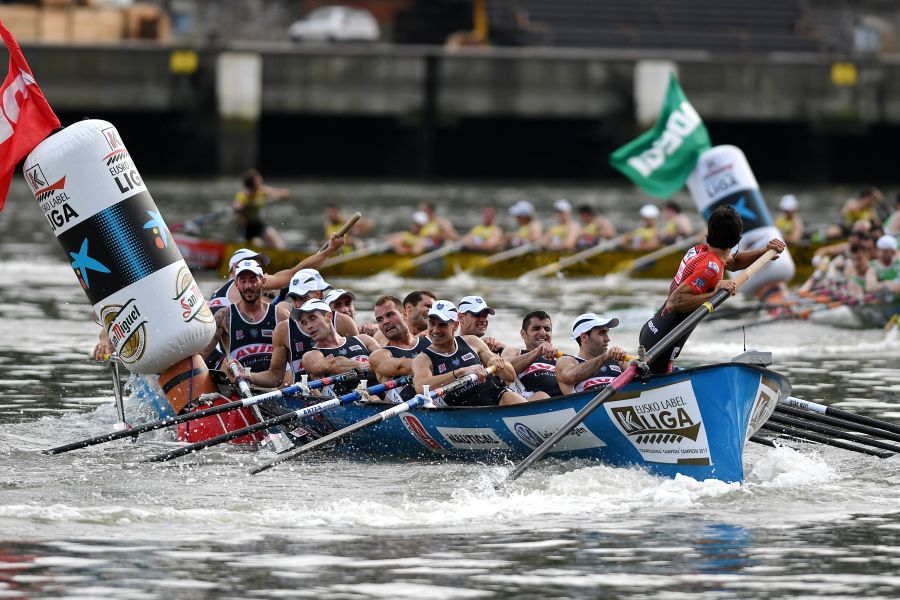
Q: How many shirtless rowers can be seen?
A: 0